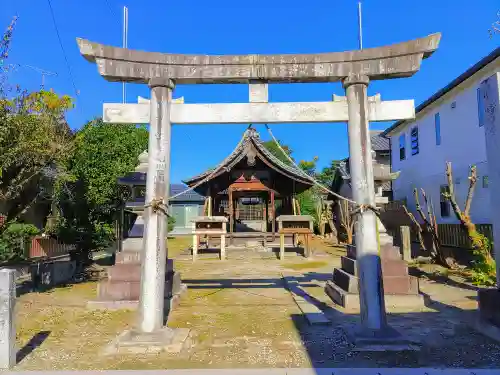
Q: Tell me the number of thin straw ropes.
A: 2